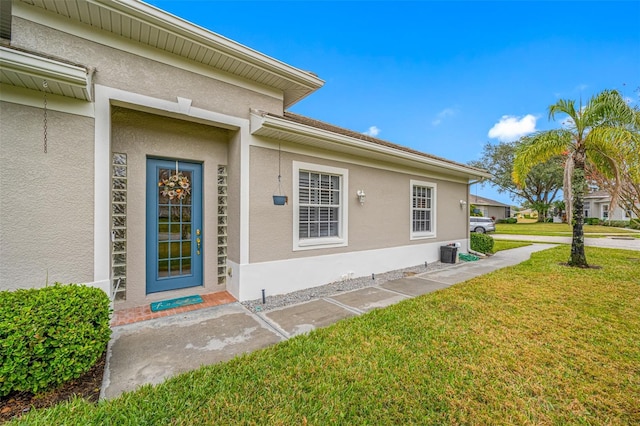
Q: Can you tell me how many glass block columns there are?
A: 2